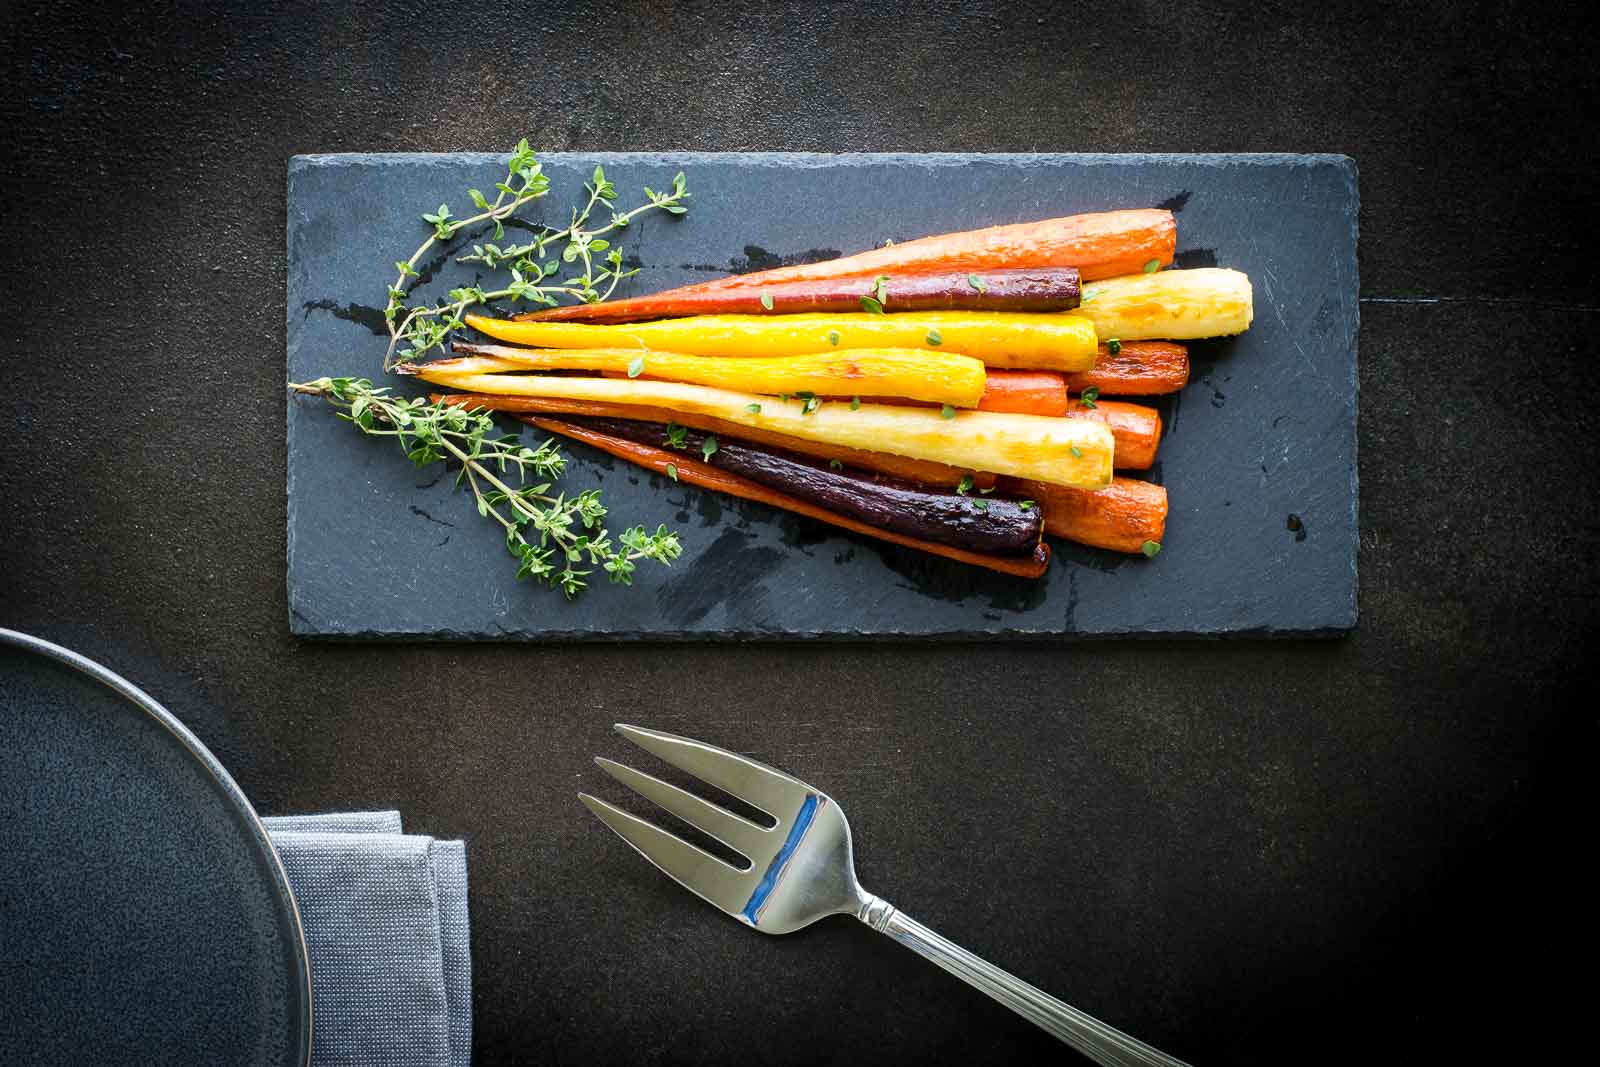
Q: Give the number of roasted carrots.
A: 12